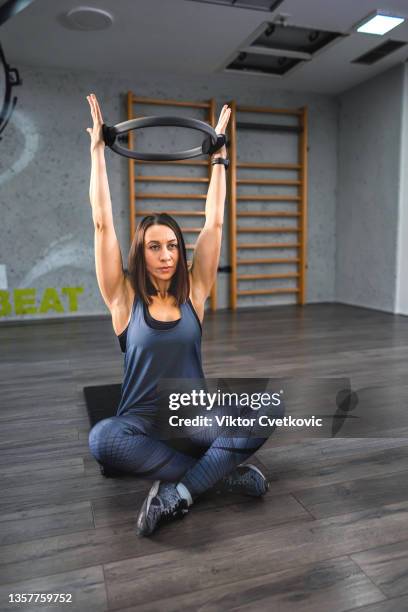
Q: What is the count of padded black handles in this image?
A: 2